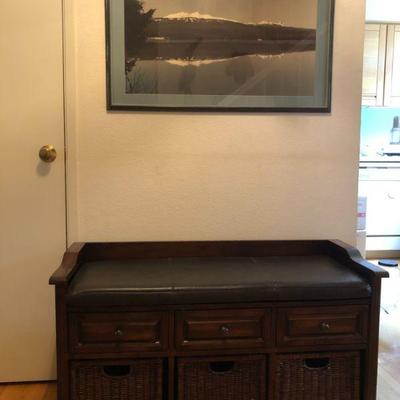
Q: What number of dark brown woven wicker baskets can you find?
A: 3